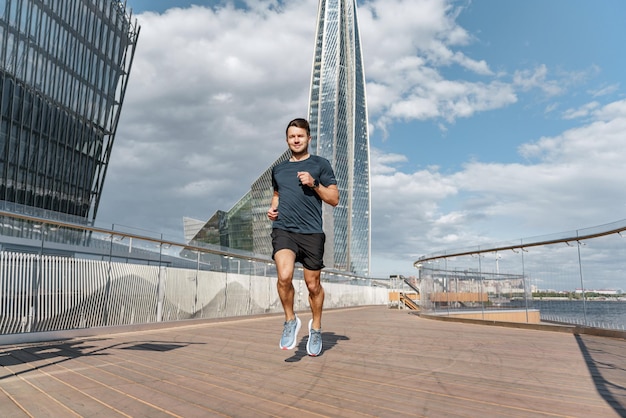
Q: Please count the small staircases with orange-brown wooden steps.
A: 1